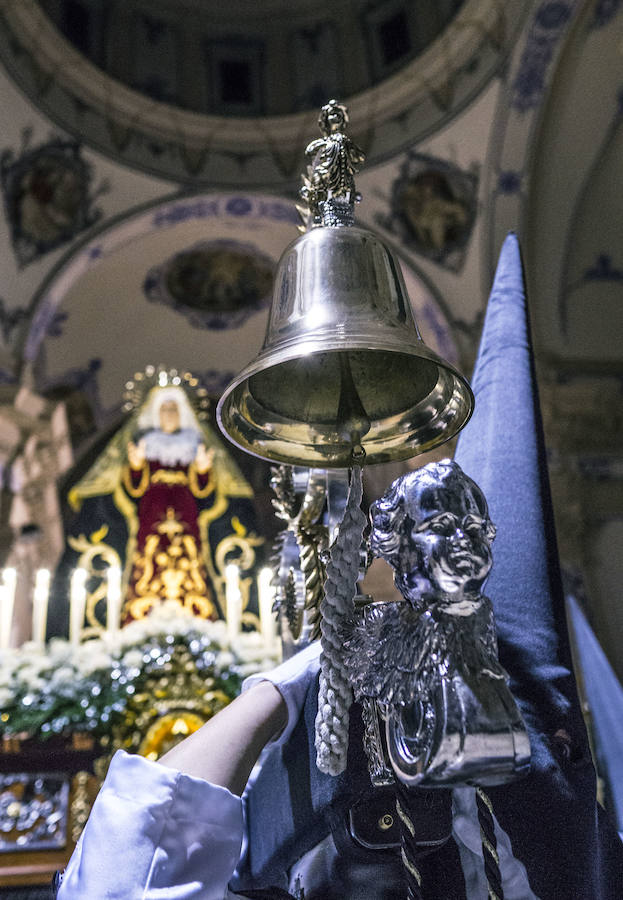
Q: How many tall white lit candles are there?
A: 6